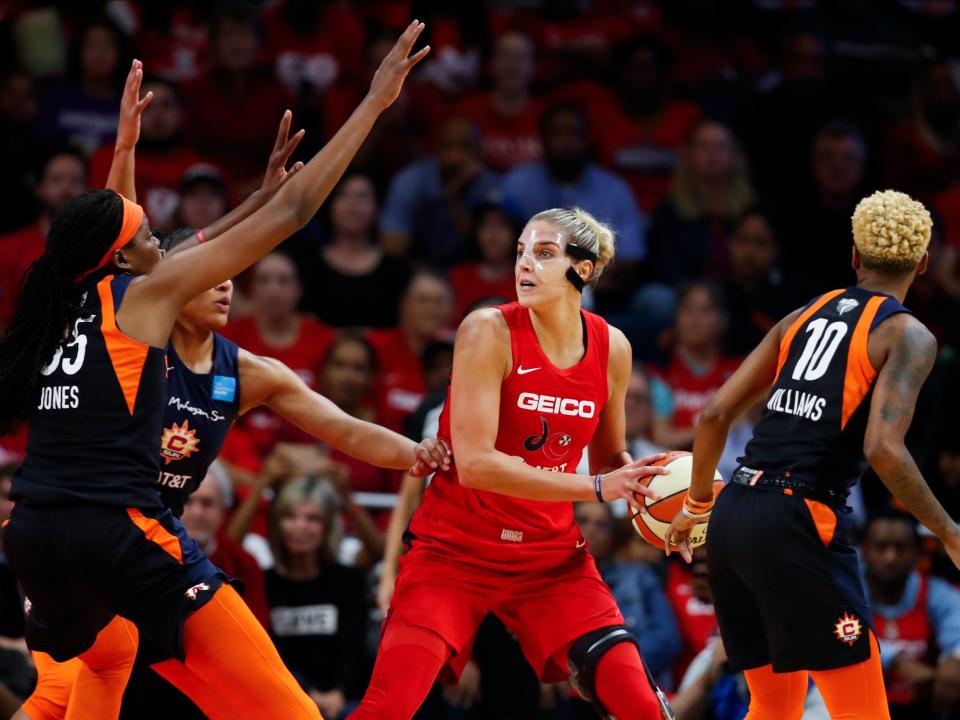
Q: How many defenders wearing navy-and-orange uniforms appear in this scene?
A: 3